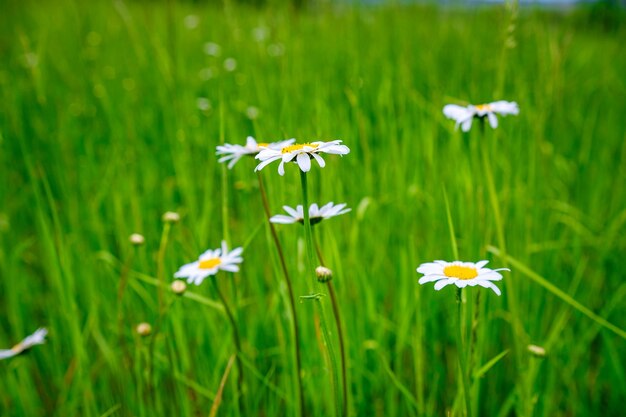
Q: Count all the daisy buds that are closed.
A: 6